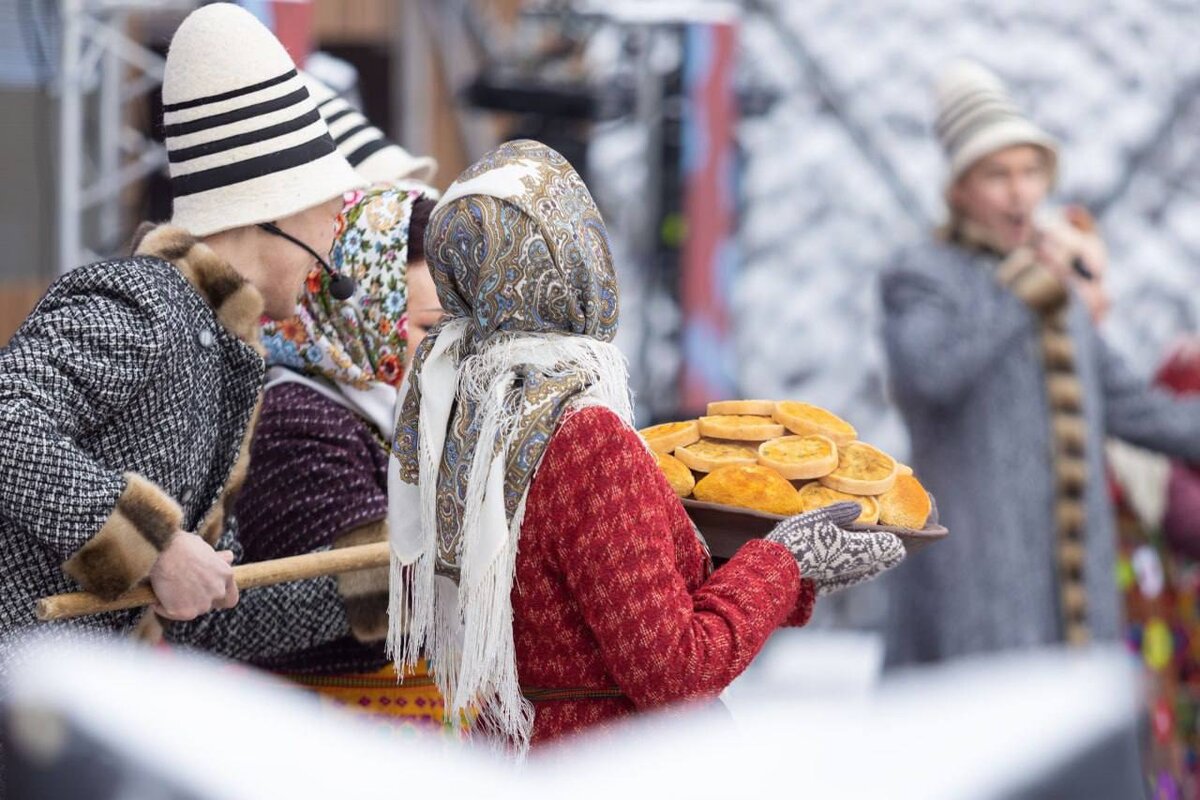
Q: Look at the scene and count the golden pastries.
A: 12